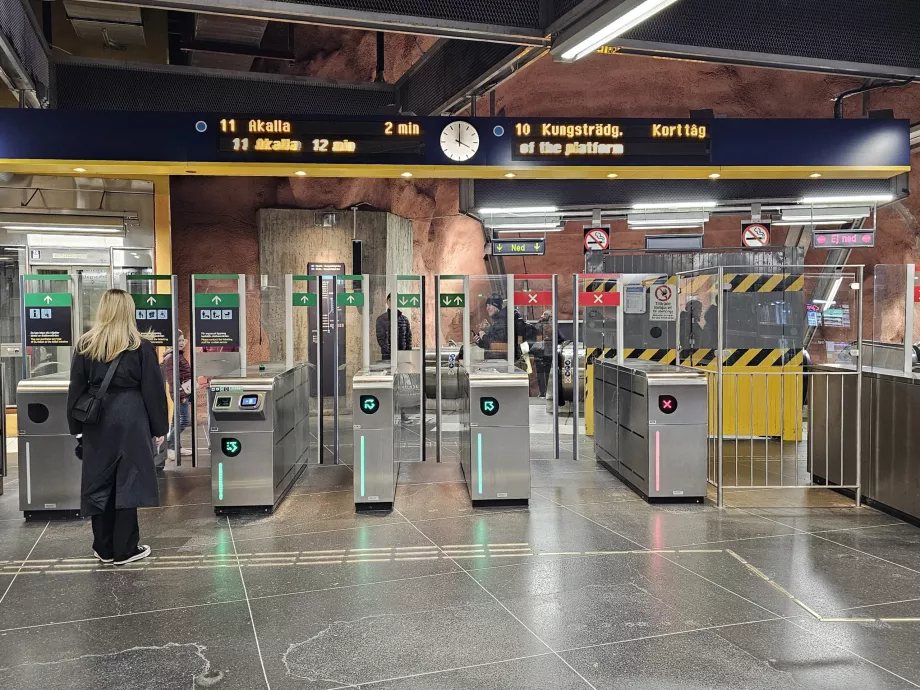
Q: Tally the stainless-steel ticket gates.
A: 5